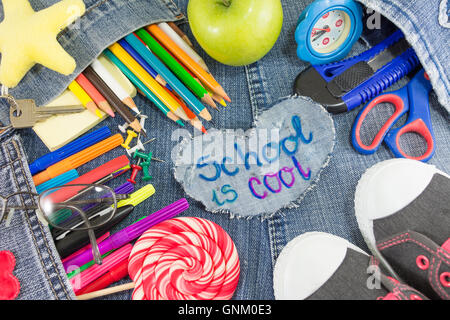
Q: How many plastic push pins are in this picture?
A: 7